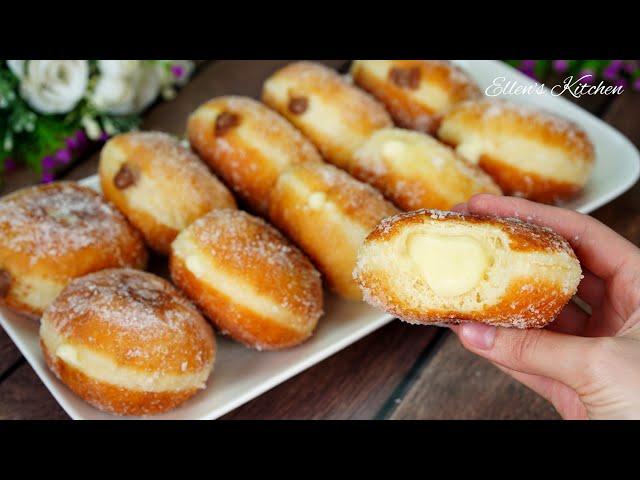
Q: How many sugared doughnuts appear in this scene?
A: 11